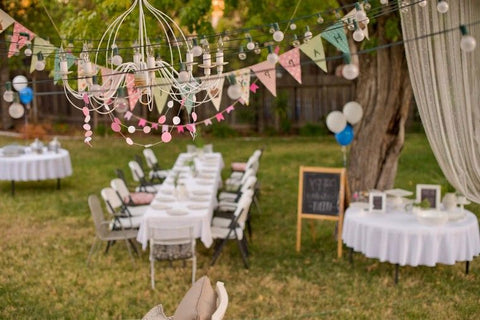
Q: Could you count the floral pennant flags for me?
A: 2